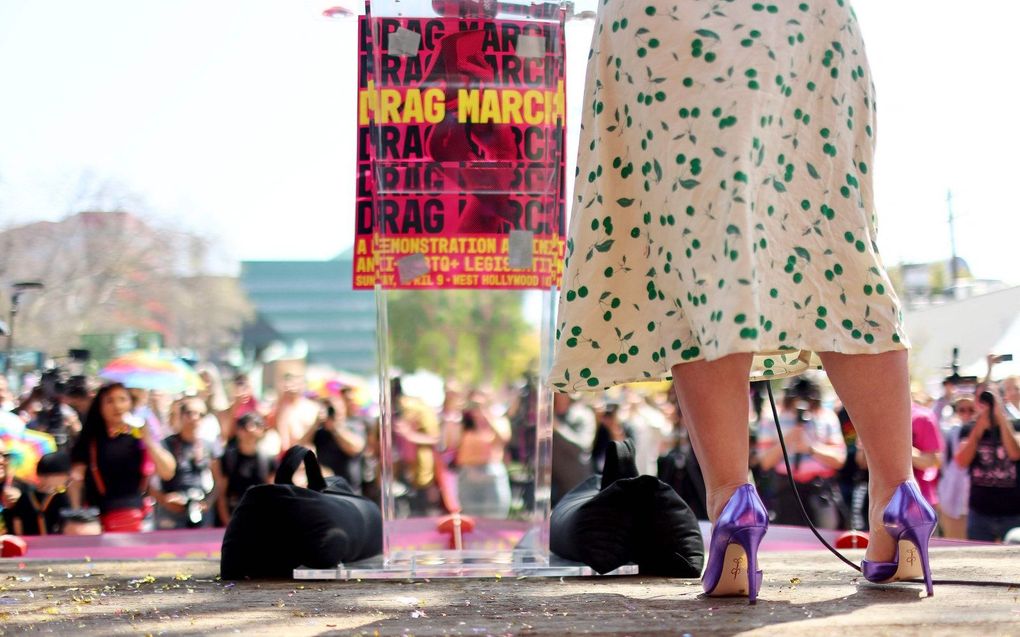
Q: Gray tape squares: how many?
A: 4